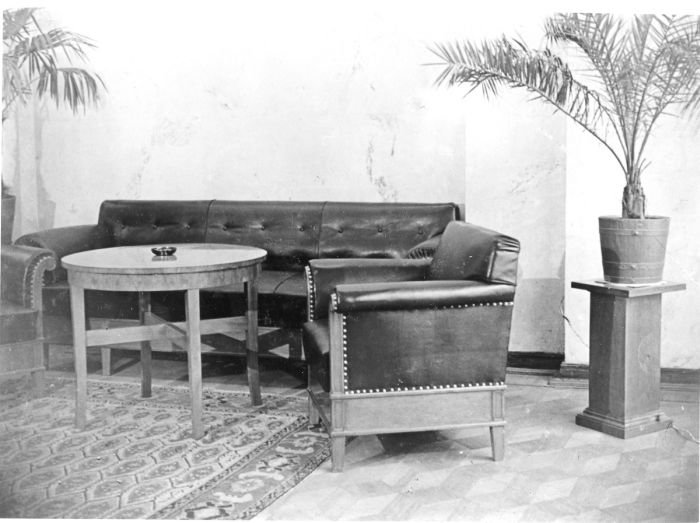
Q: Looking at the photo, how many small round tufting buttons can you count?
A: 9